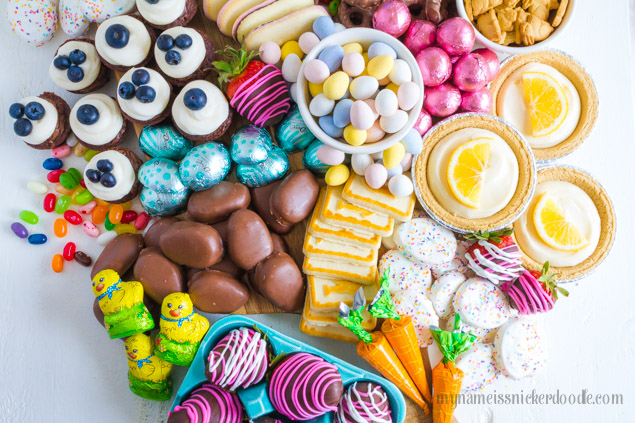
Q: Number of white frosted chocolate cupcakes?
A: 9